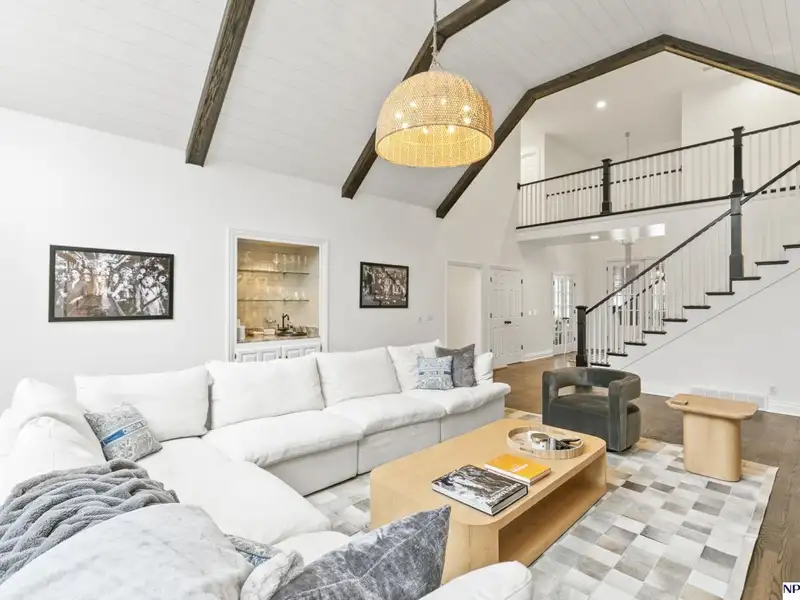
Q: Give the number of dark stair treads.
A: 10